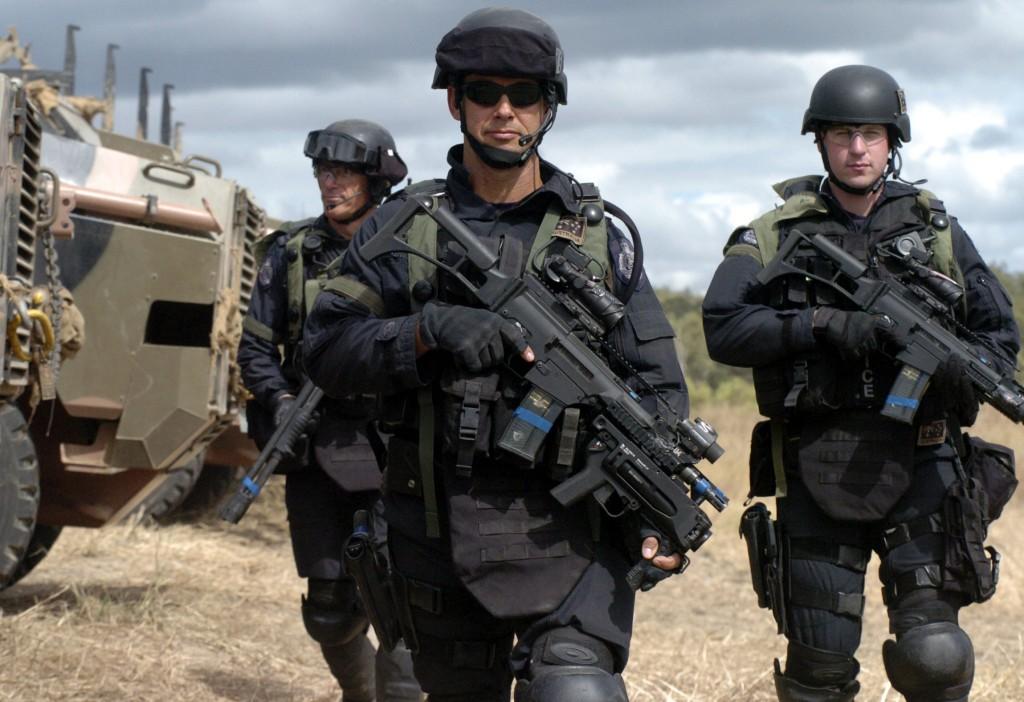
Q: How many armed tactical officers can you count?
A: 3